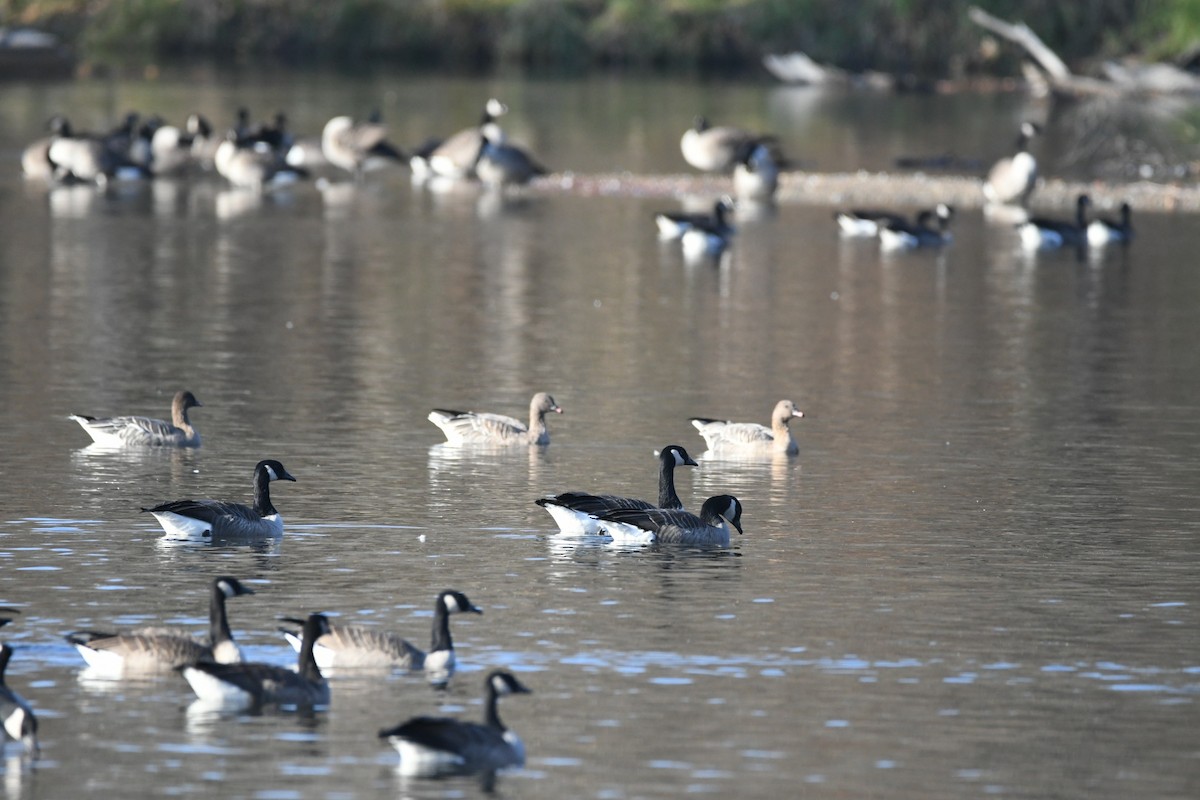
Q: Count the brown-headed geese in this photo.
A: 3